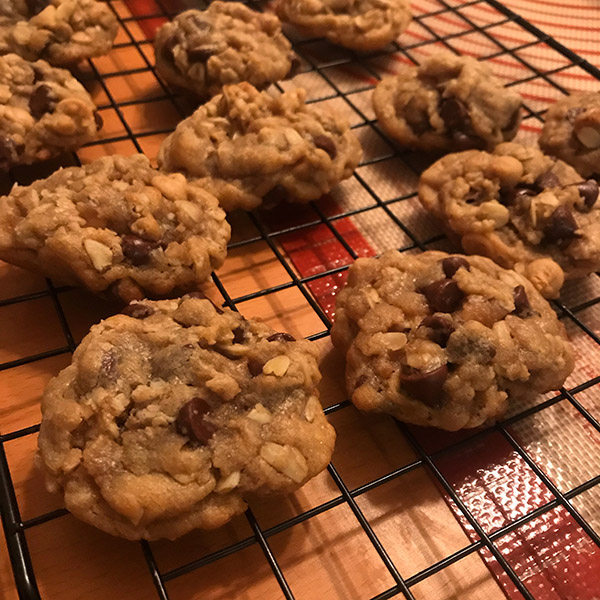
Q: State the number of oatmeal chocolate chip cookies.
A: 11